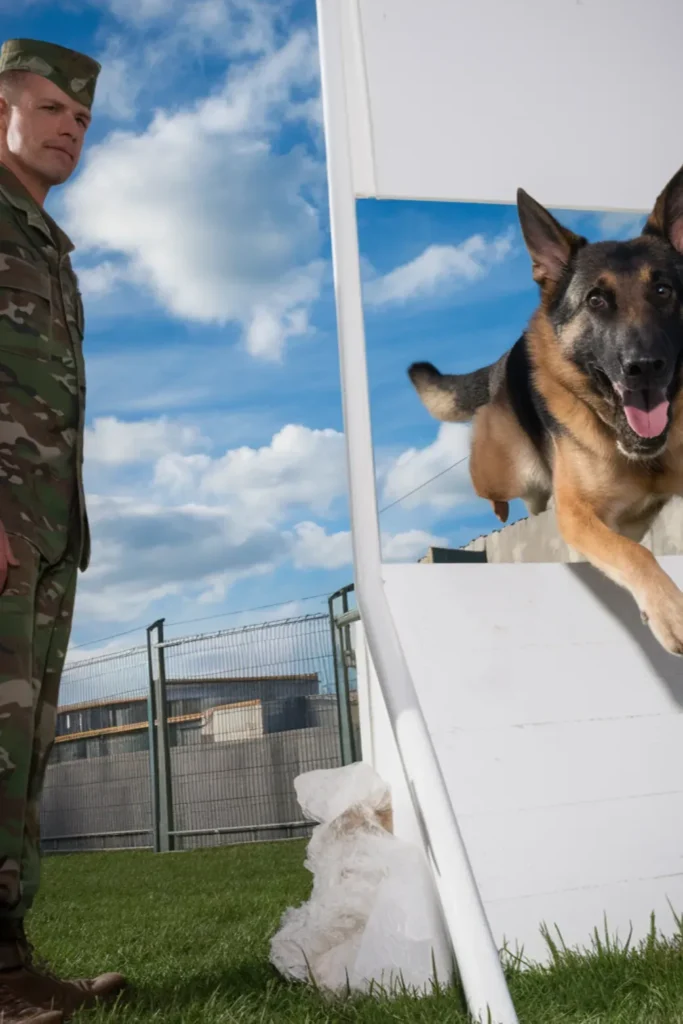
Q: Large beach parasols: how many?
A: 0